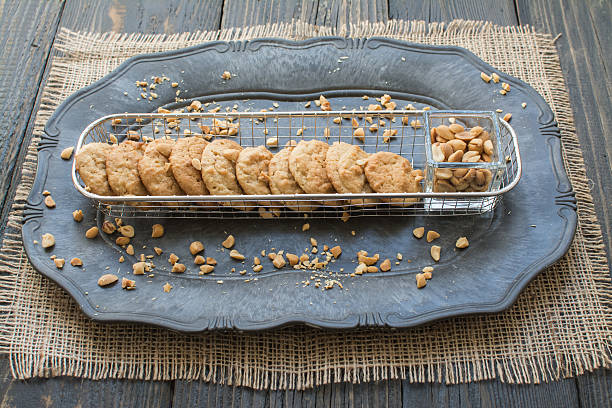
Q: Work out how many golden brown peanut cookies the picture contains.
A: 10